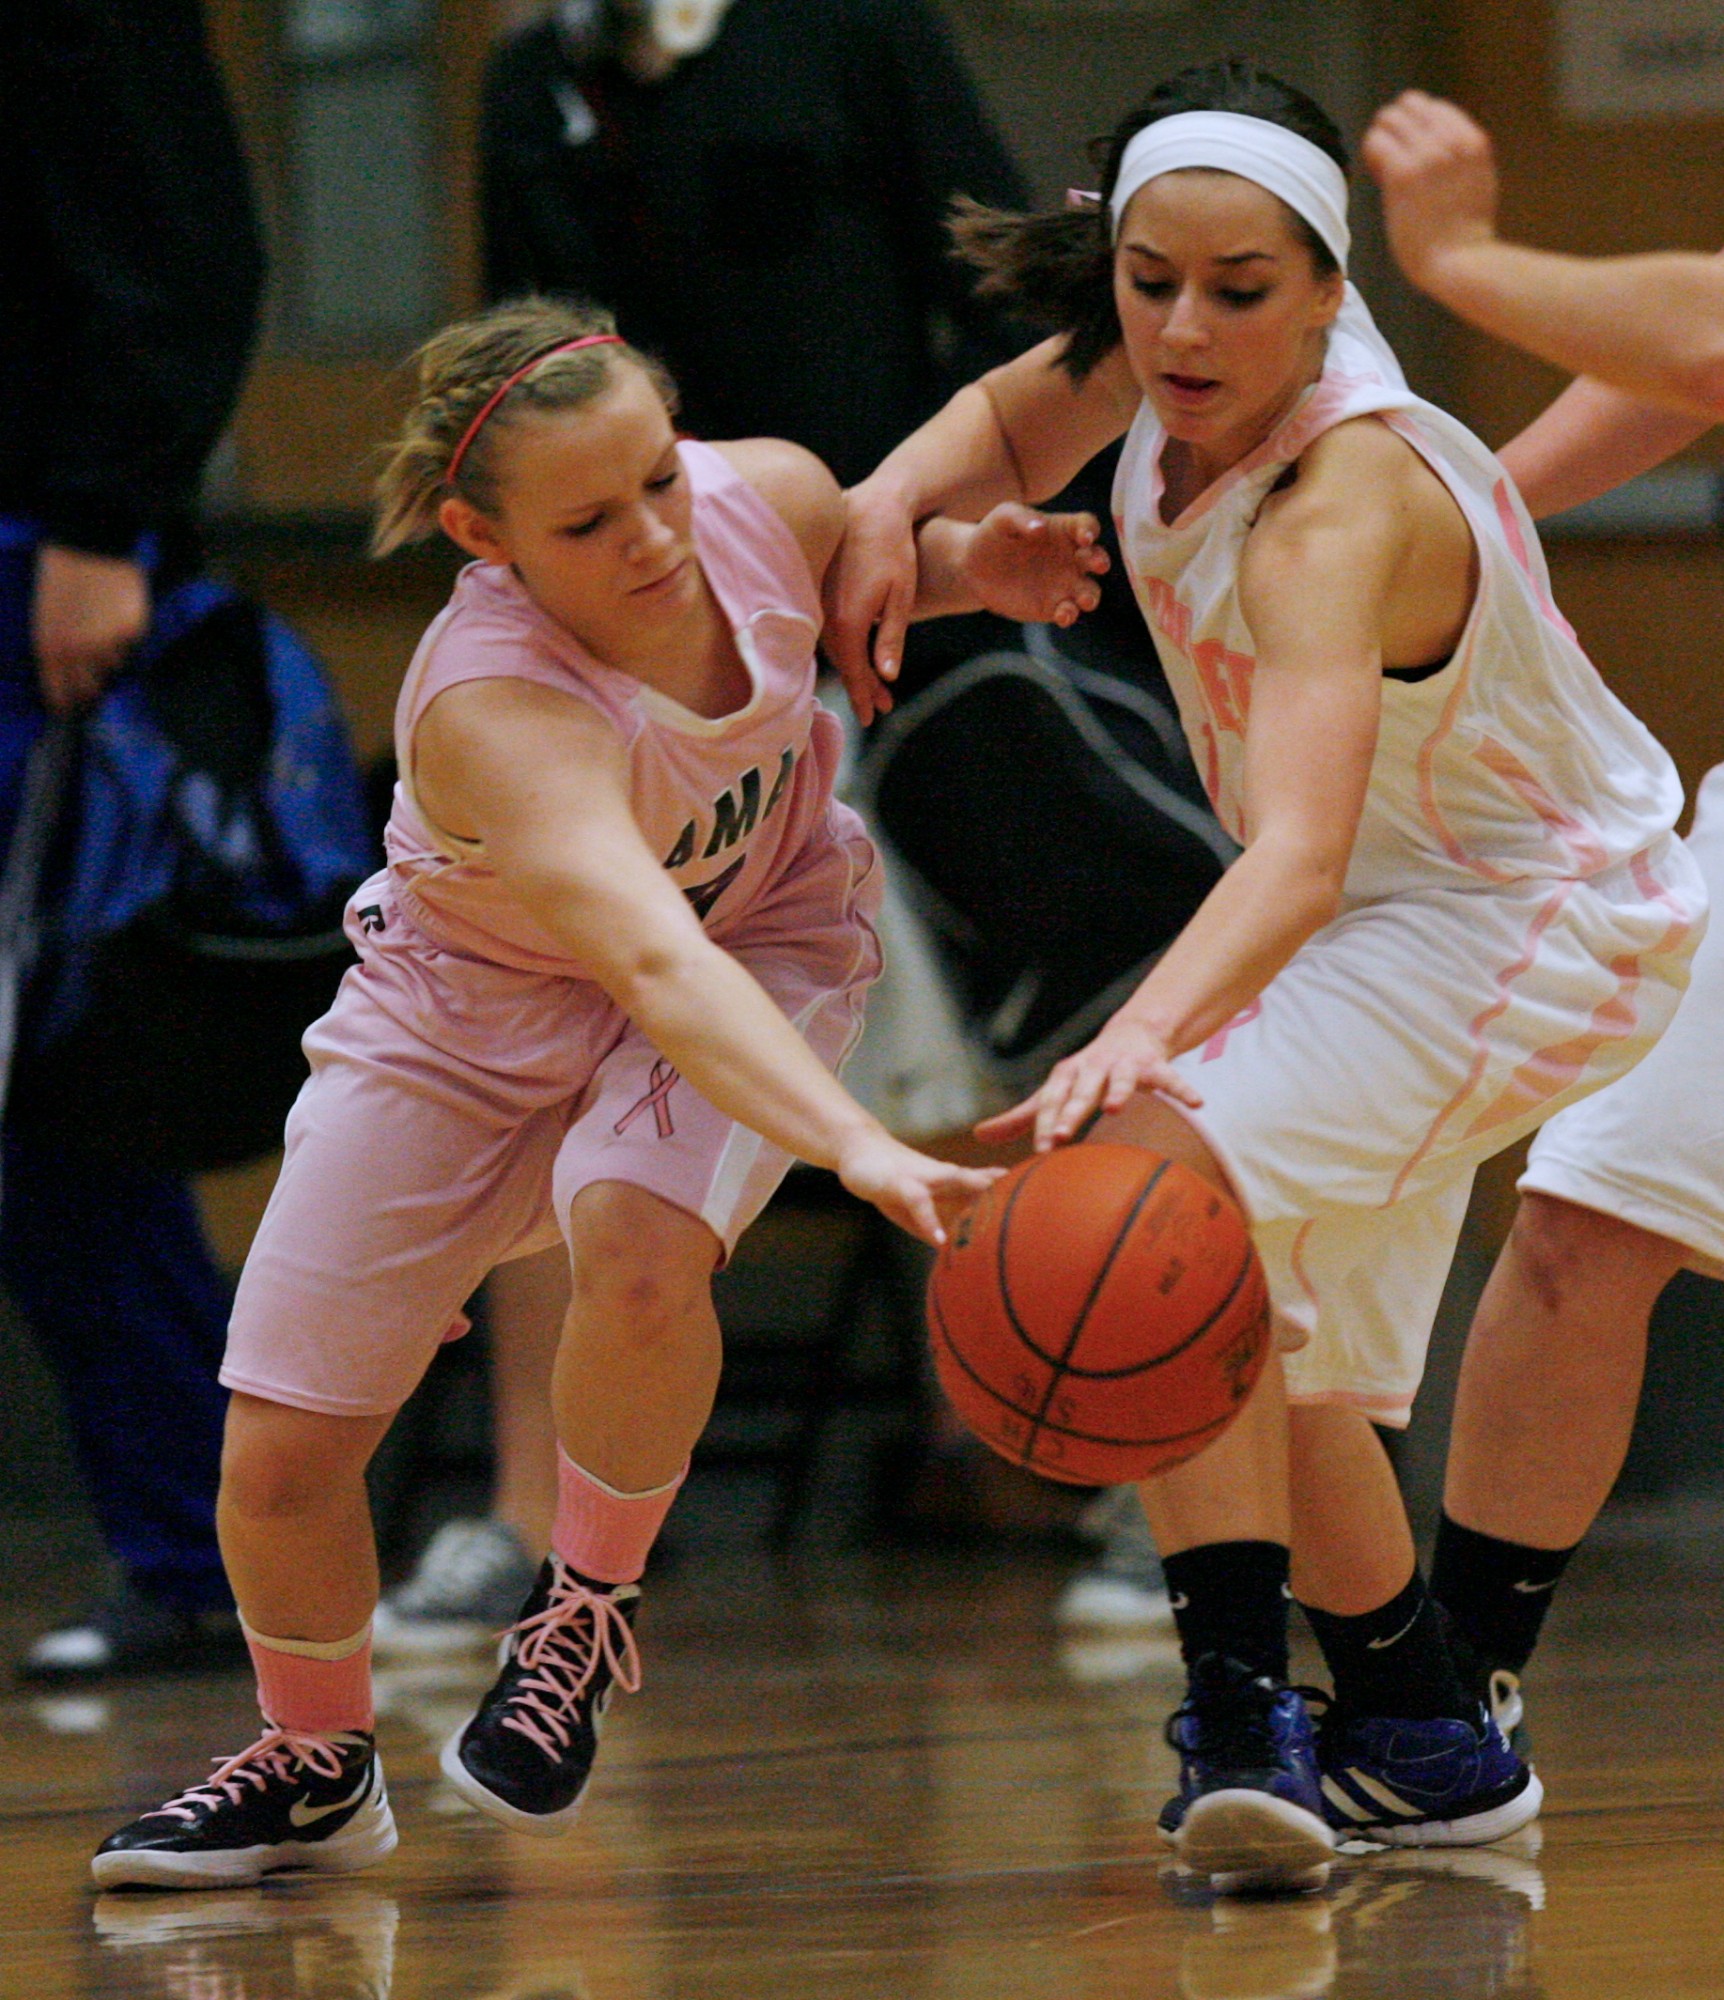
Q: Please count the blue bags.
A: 1